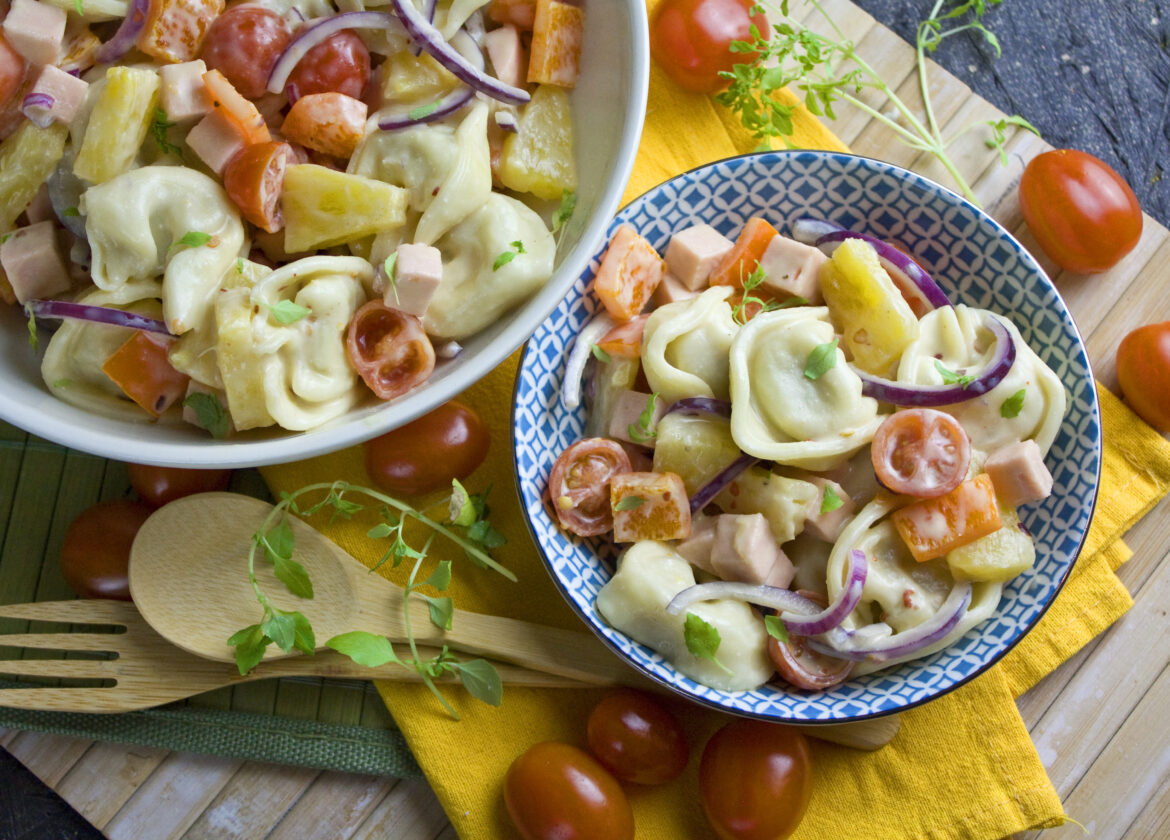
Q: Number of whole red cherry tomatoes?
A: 9